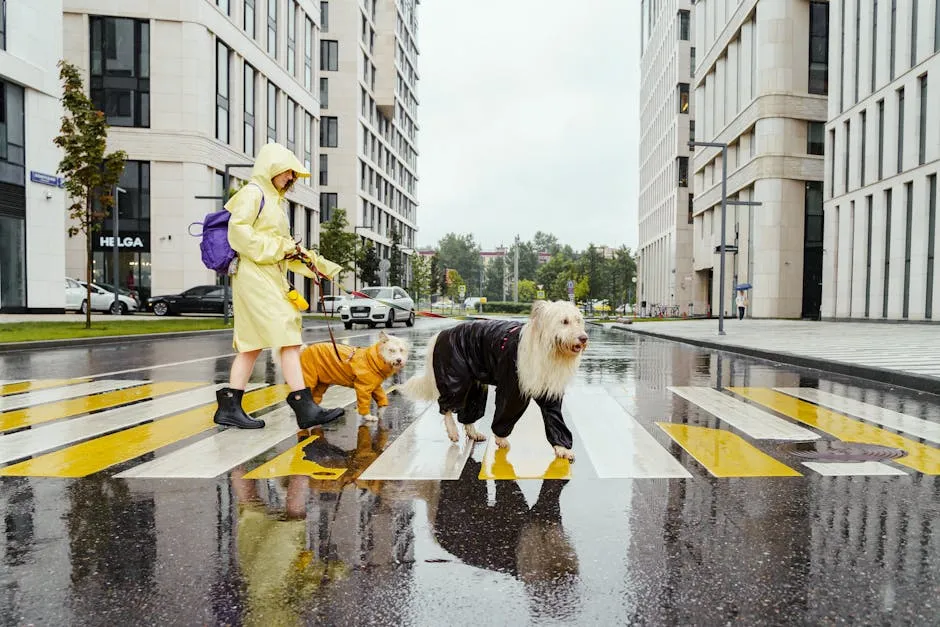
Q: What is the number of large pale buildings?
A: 6